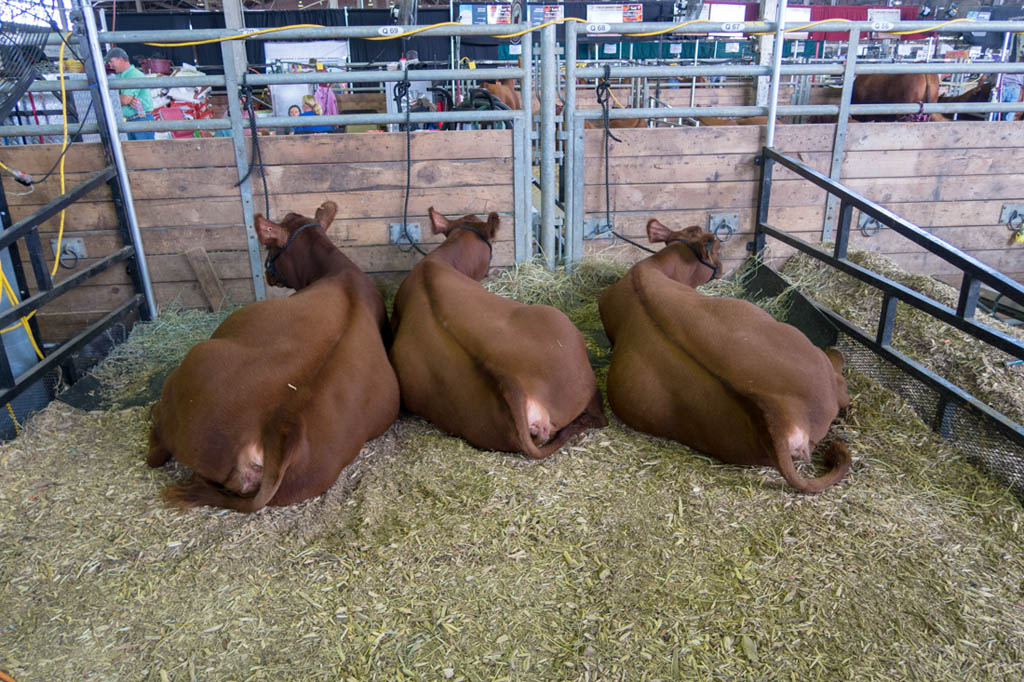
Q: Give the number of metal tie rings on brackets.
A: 6